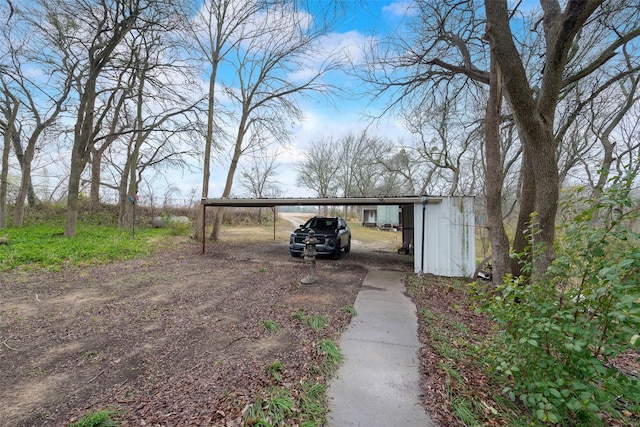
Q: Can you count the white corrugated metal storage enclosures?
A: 1